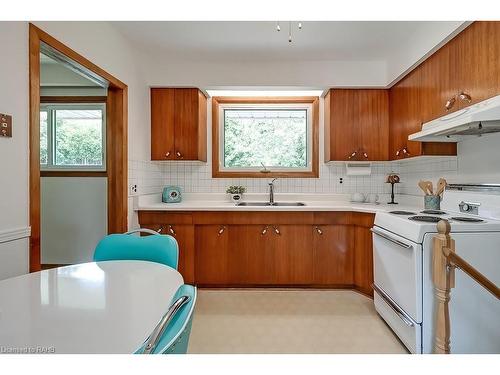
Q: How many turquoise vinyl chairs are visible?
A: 2